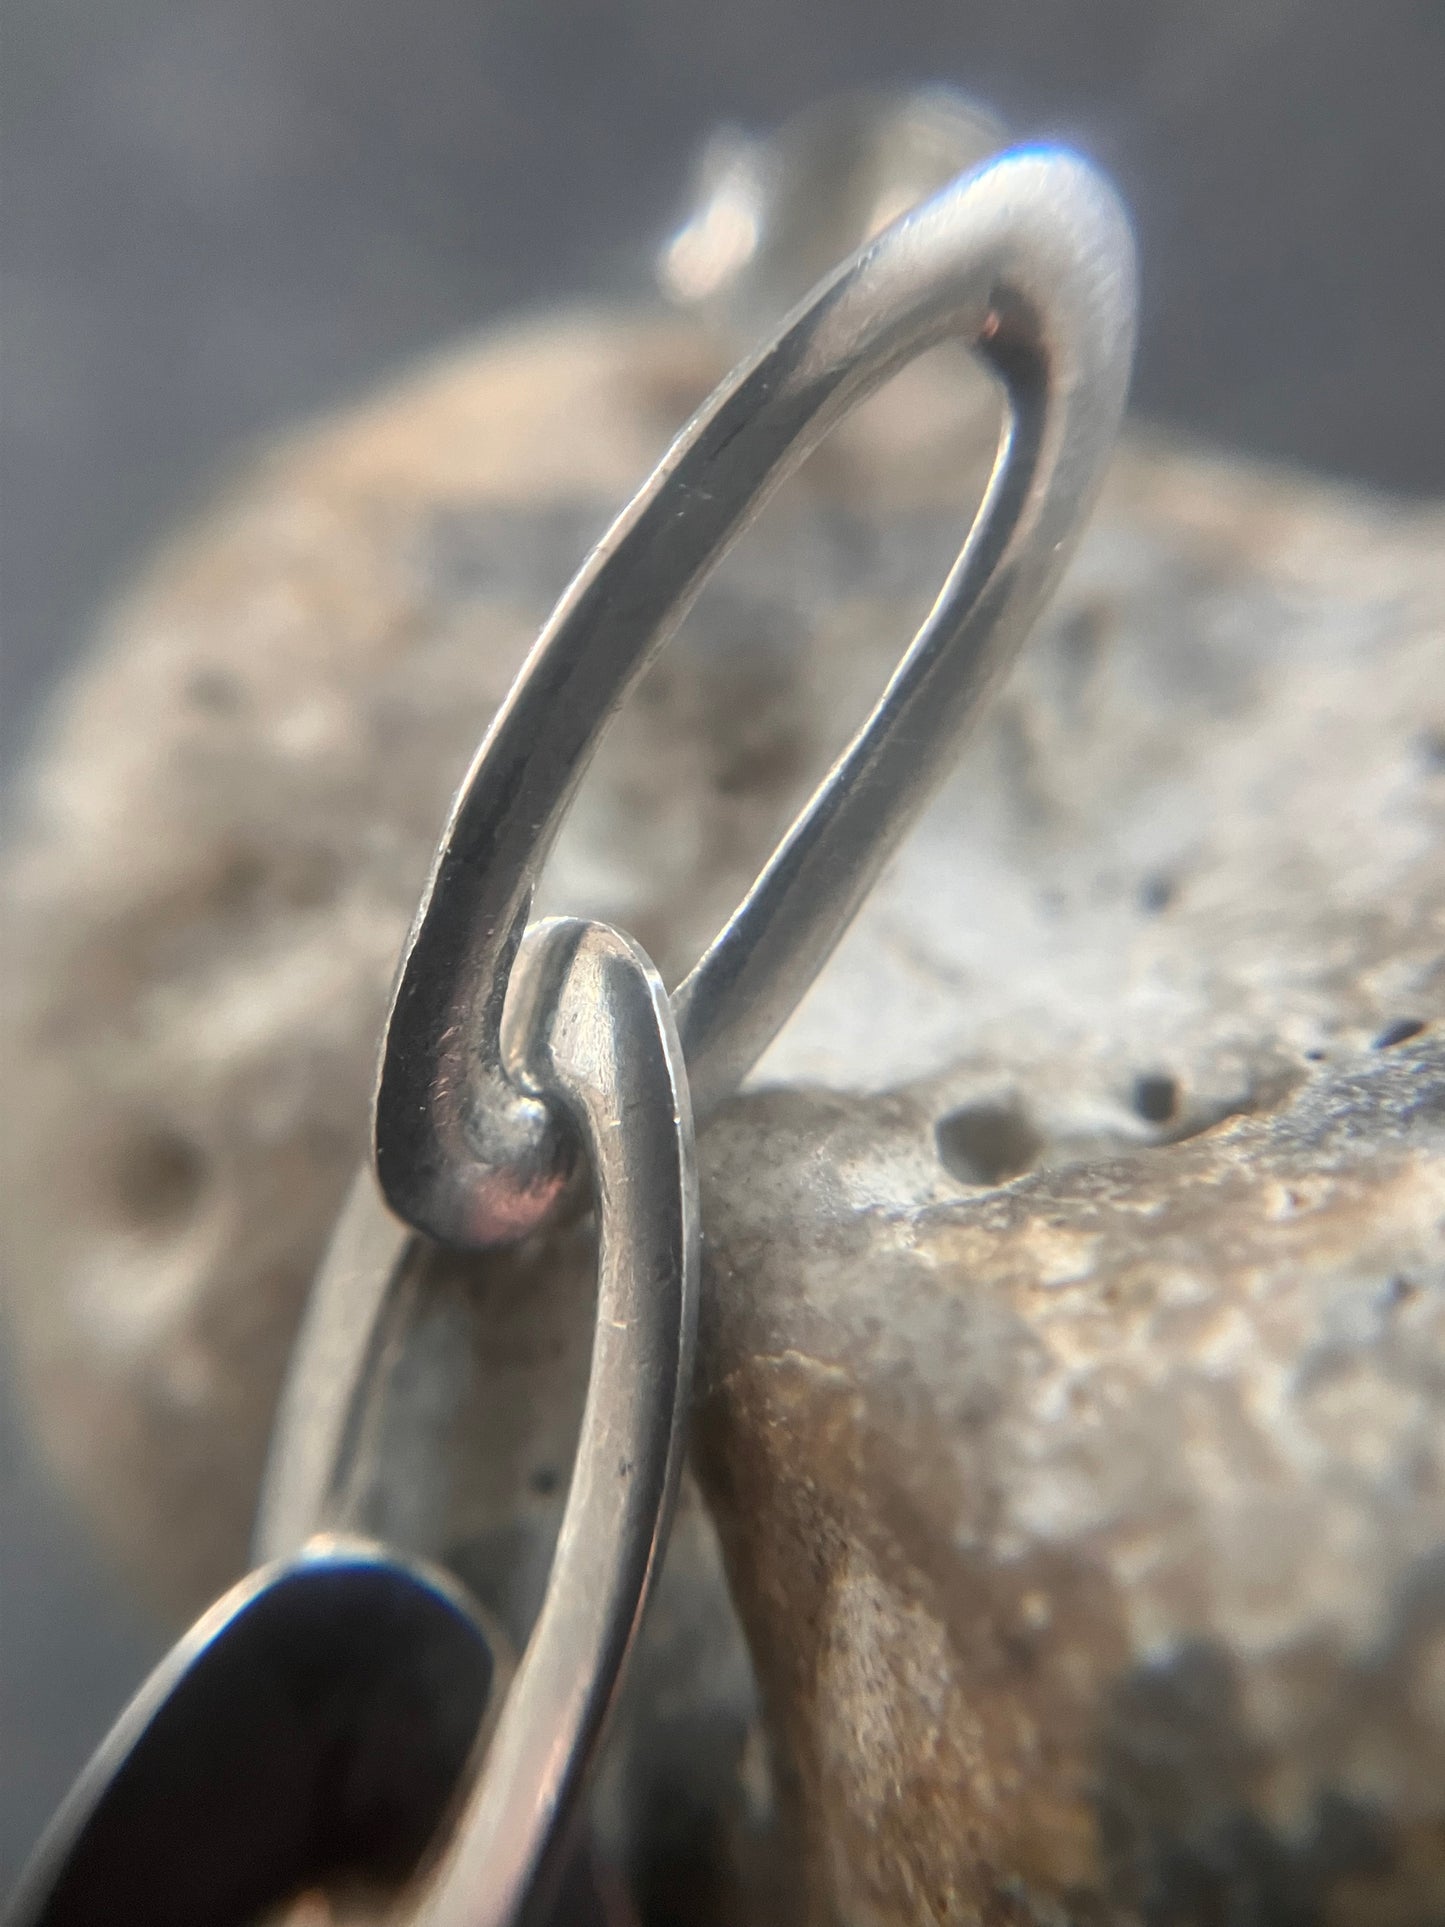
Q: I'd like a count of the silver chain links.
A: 3